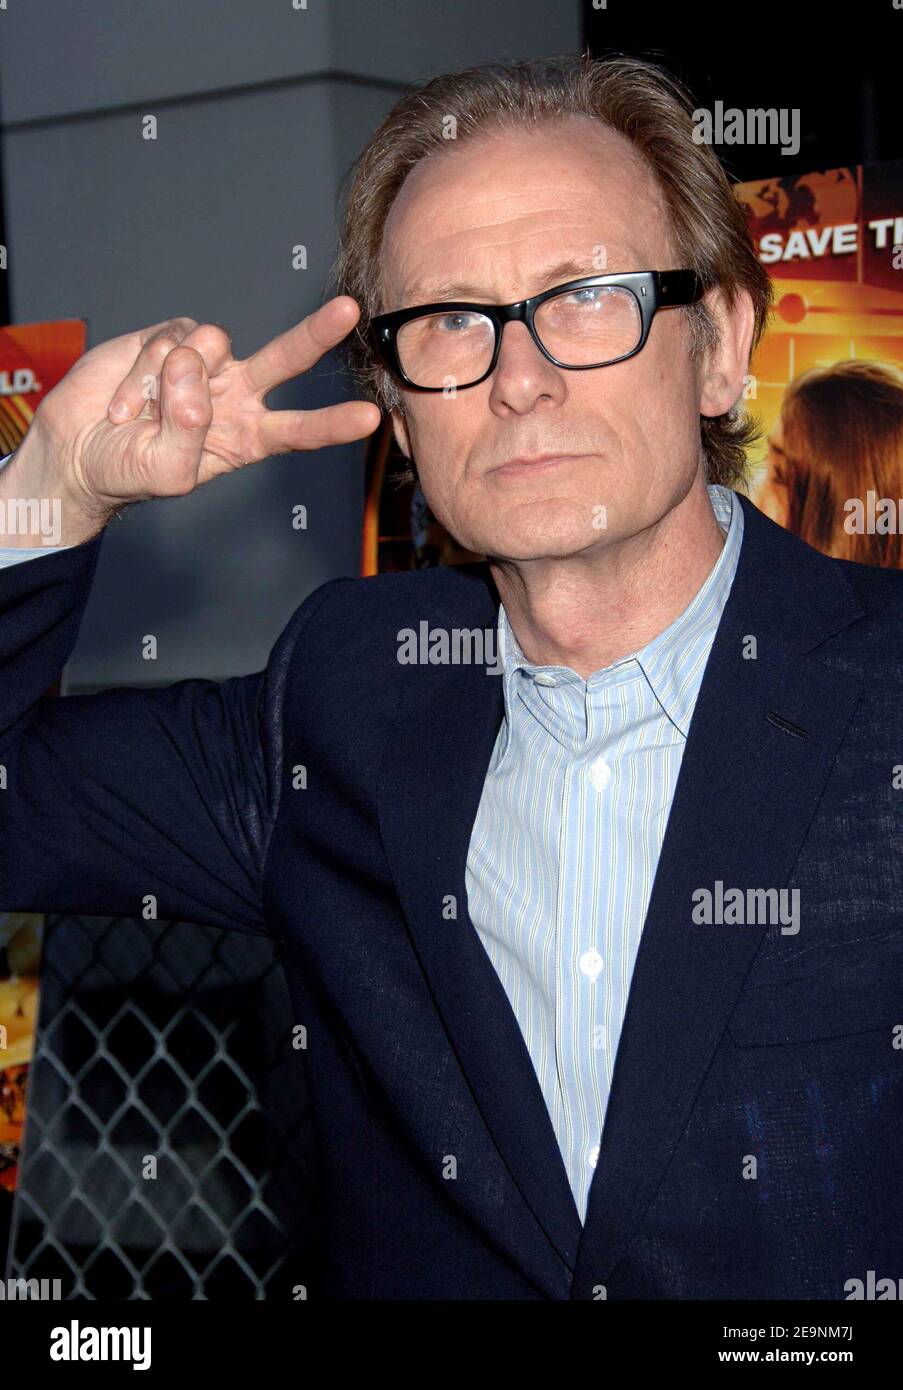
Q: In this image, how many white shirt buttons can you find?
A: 4